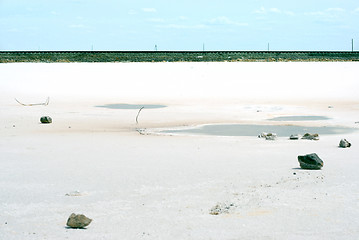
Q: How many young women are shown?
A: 0